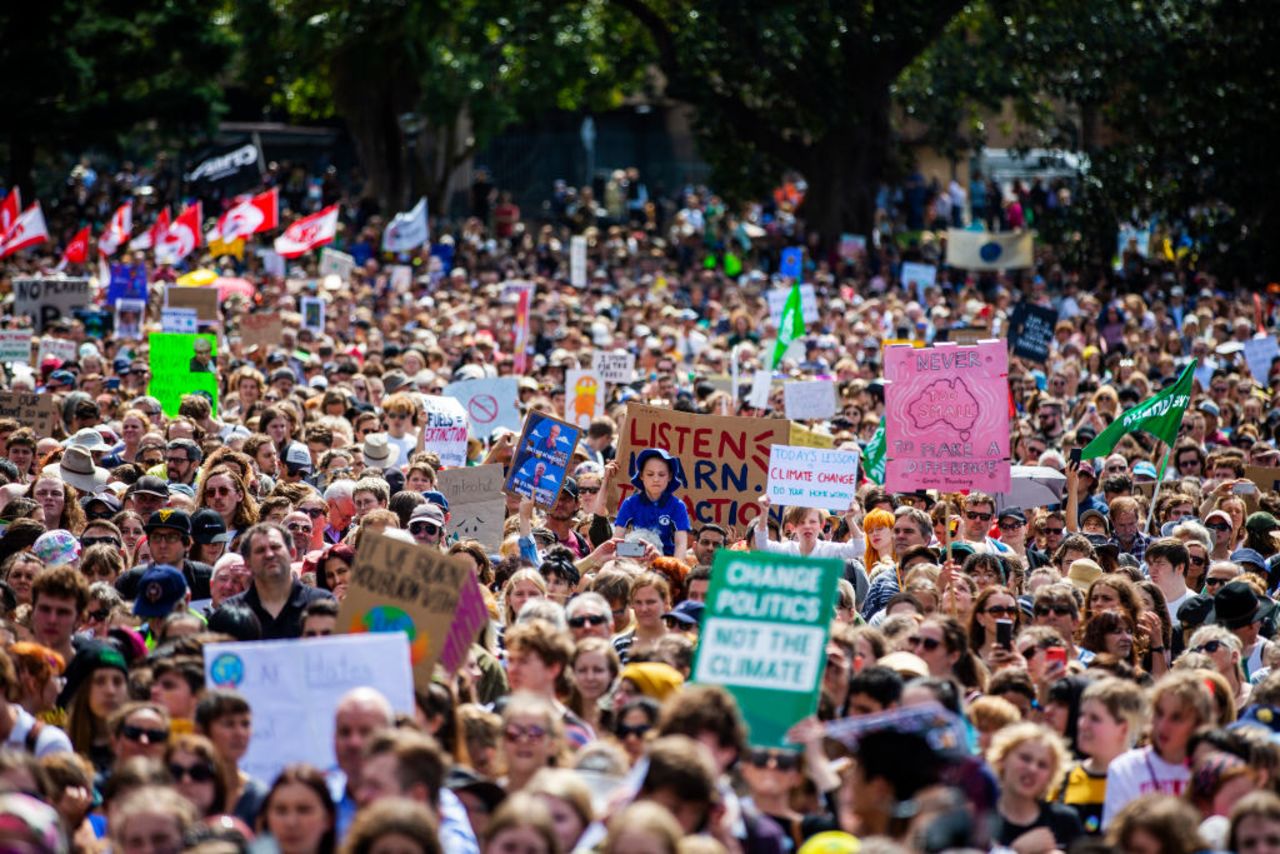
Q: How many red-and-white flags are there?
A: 8